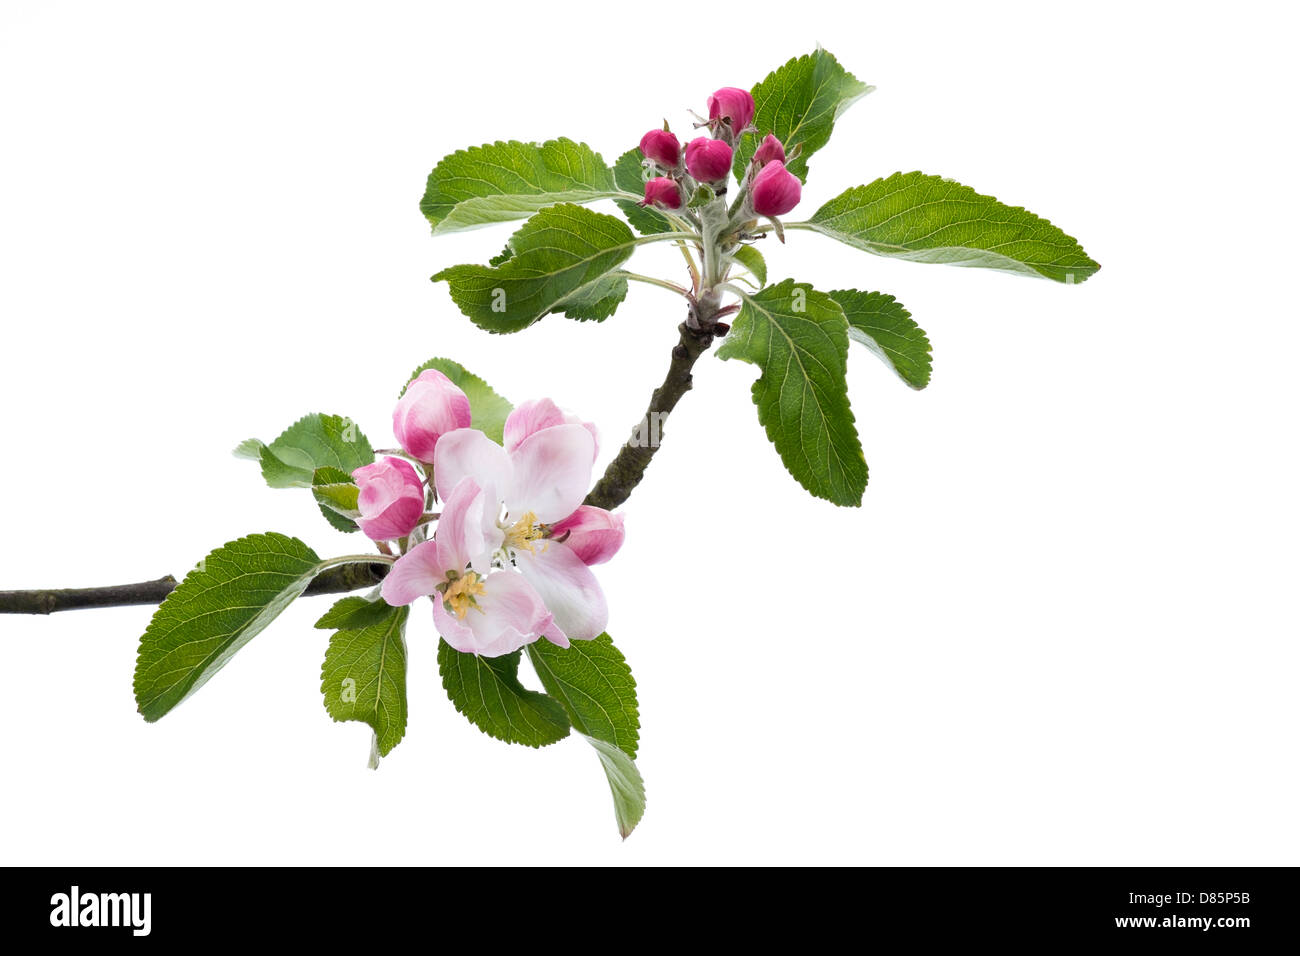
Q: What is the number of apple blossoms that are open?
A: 2